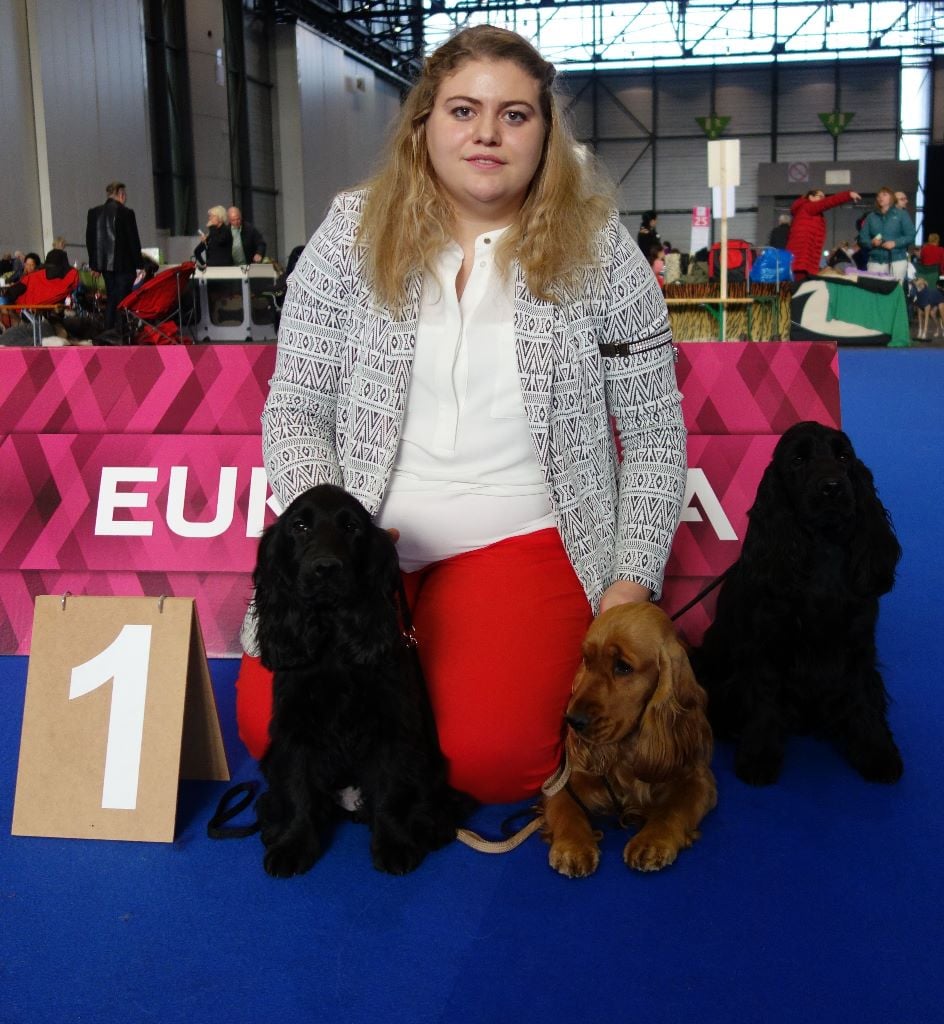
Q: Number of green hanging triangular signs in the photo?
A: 2